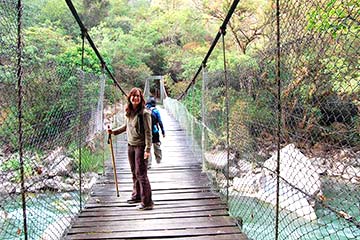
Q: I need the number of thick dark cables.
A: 2